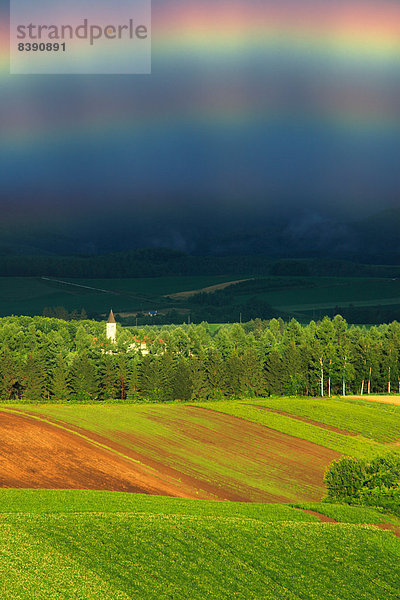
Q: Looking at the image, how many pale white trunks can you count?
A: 6